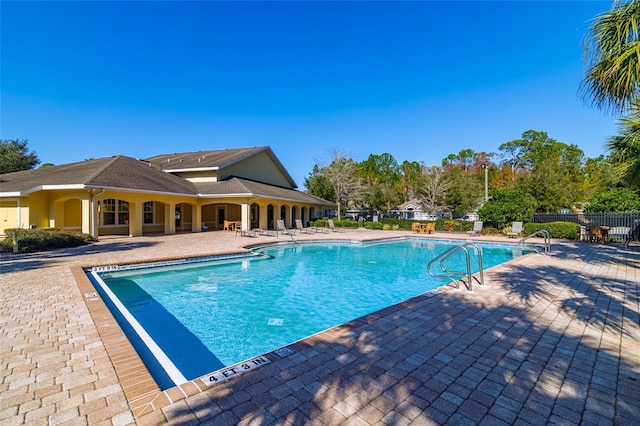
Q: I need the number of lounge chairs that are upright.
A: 5